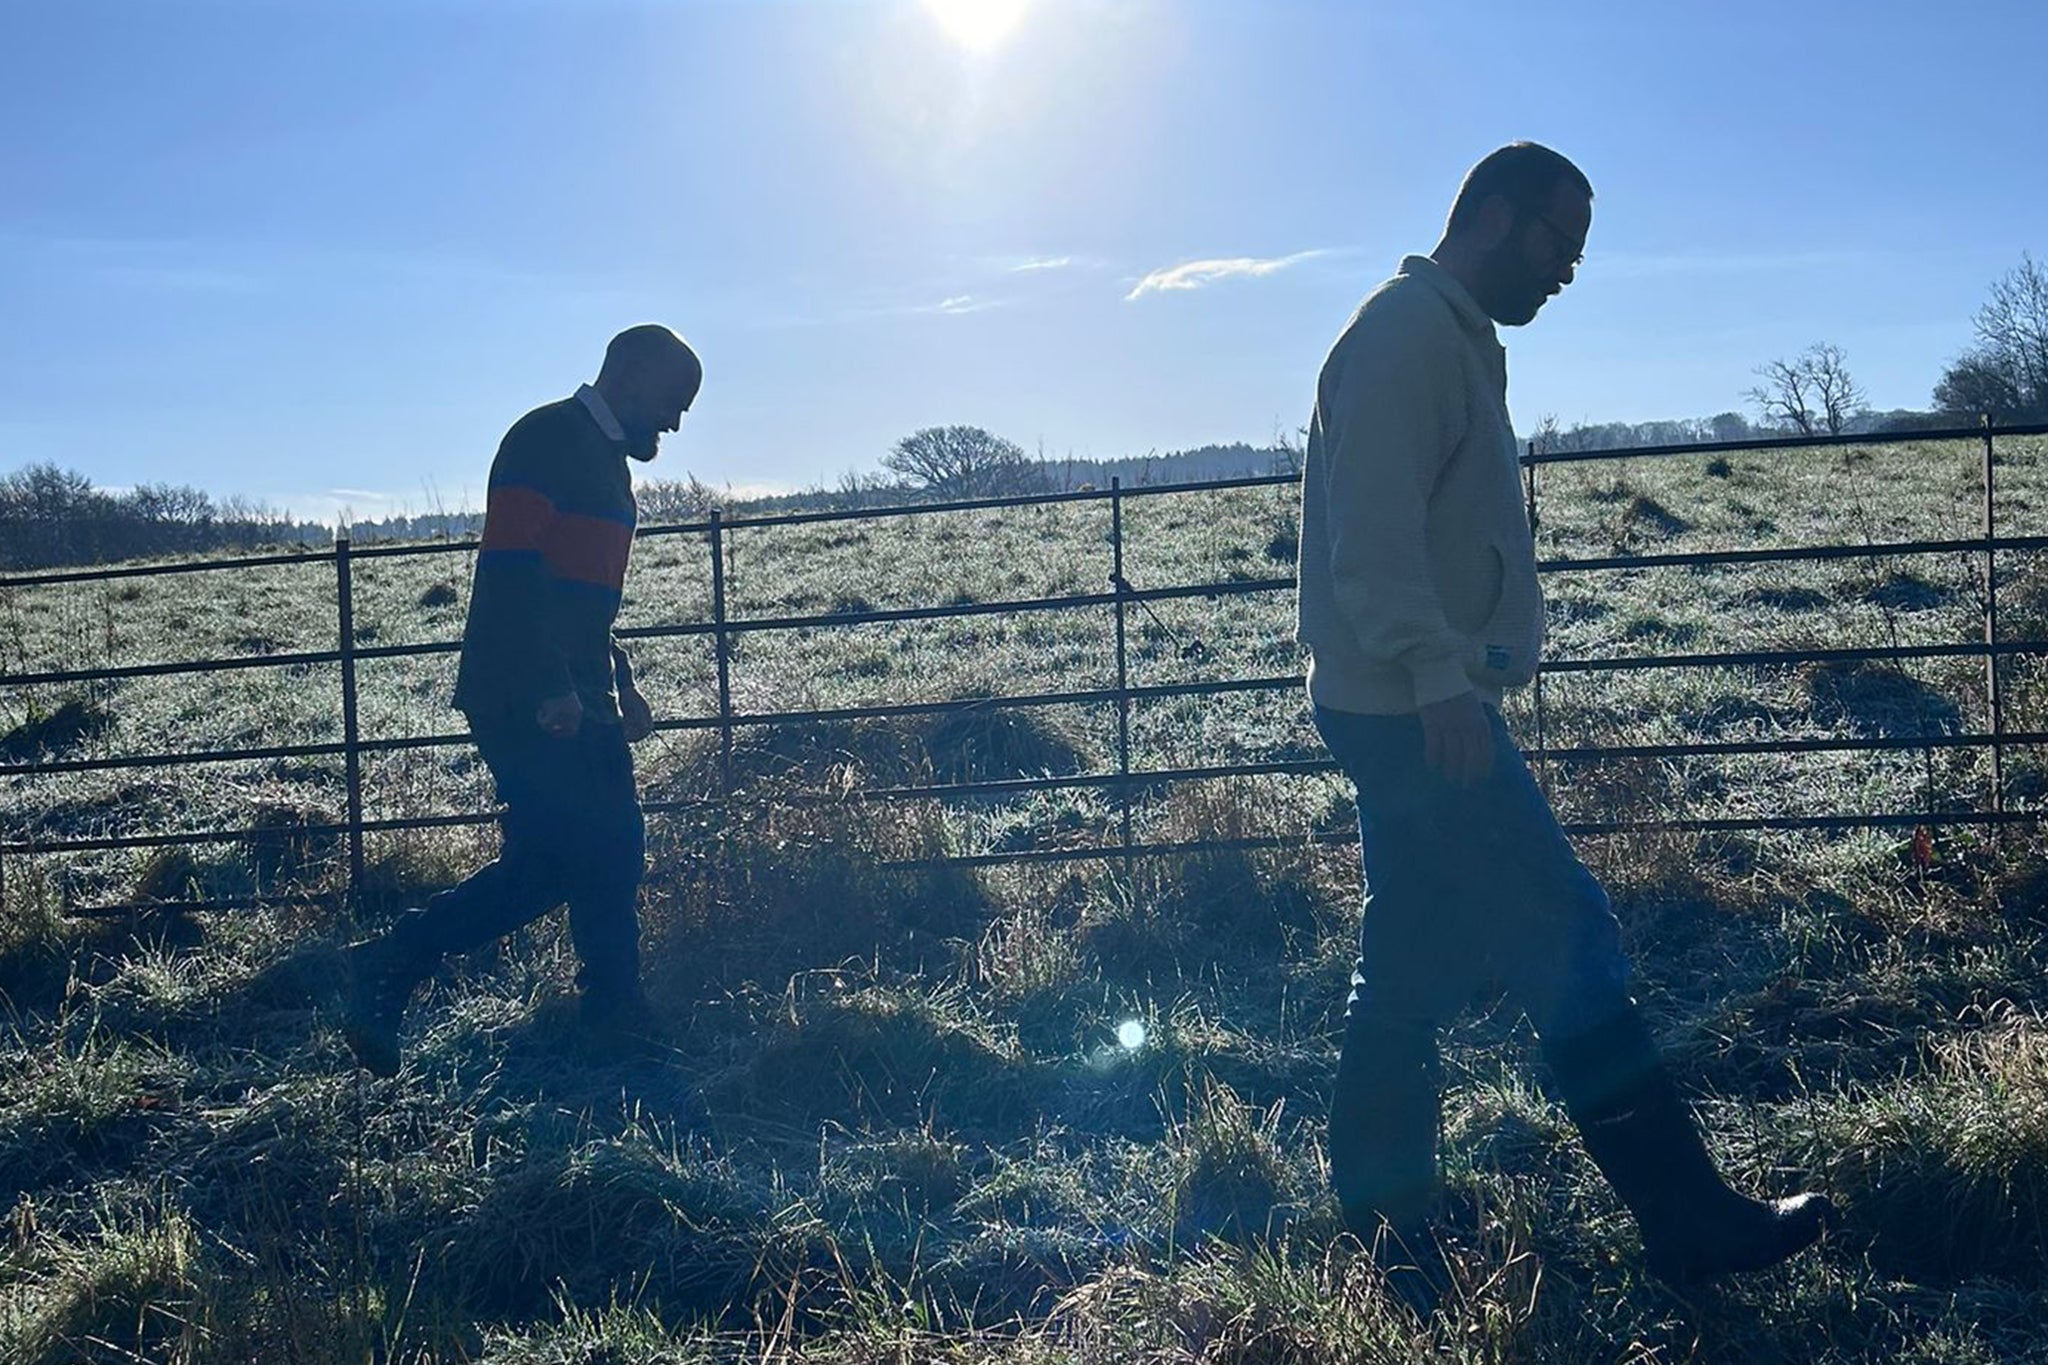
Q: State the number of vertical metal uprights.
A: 5